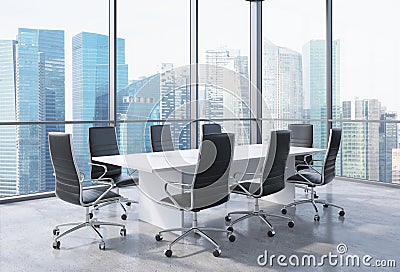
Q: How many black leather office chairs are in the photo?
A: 8